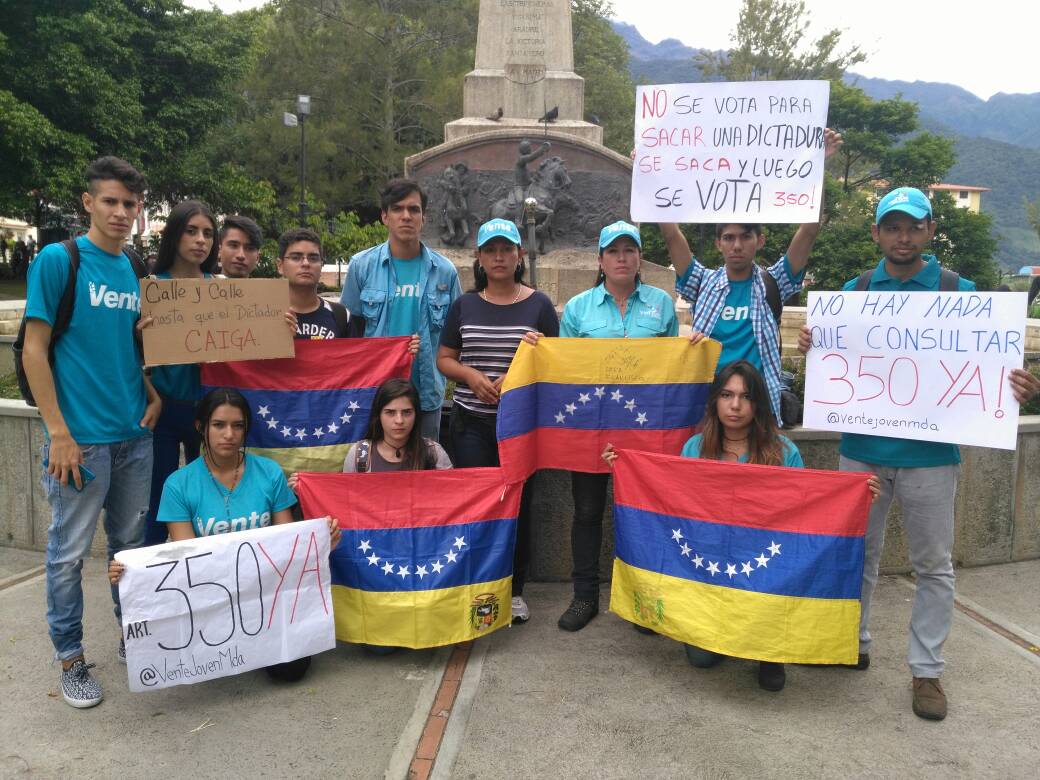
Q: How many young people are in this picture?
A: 12